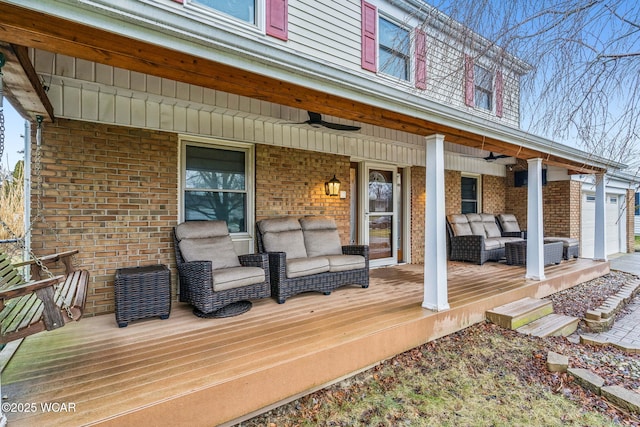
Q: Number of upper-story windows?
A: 3